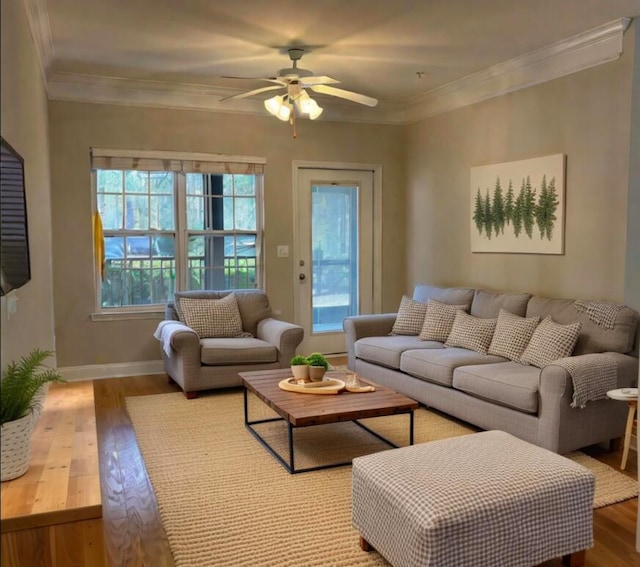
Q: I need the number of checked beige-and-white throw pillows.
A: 6